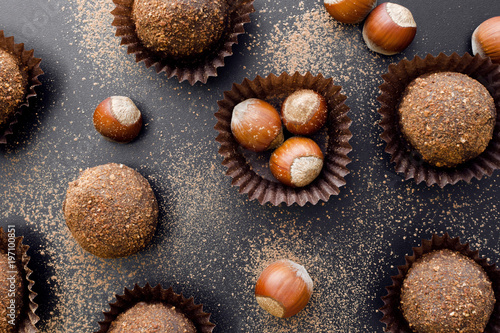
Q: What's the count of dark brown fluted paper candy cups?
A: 7